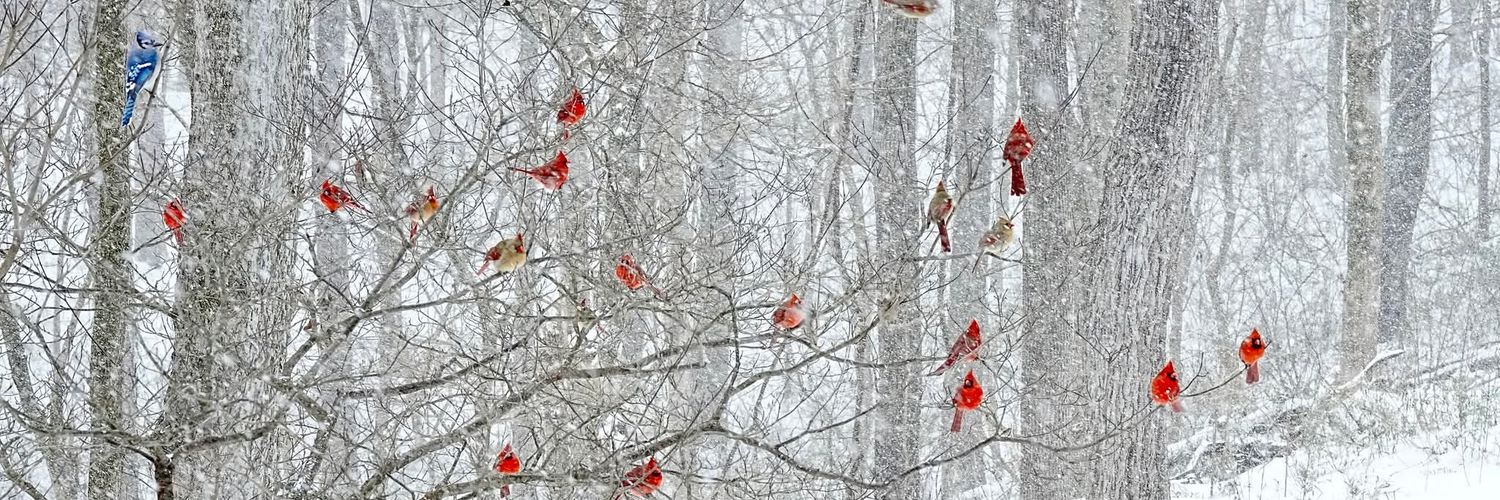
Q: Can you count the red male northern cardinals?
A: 13